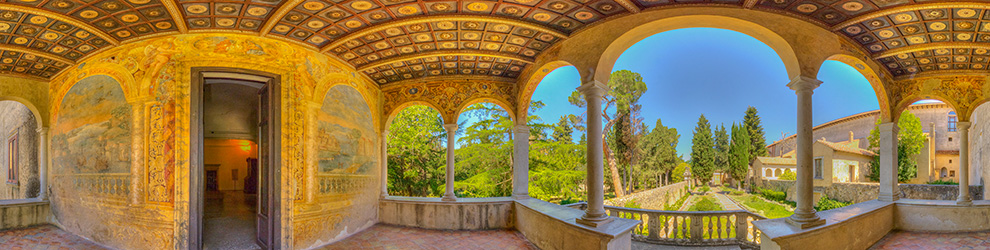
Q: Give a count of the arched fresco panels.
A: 2